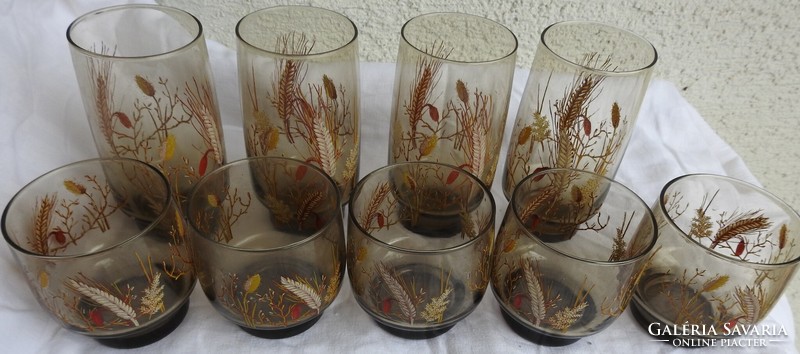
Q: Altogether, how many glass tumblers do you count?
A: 9